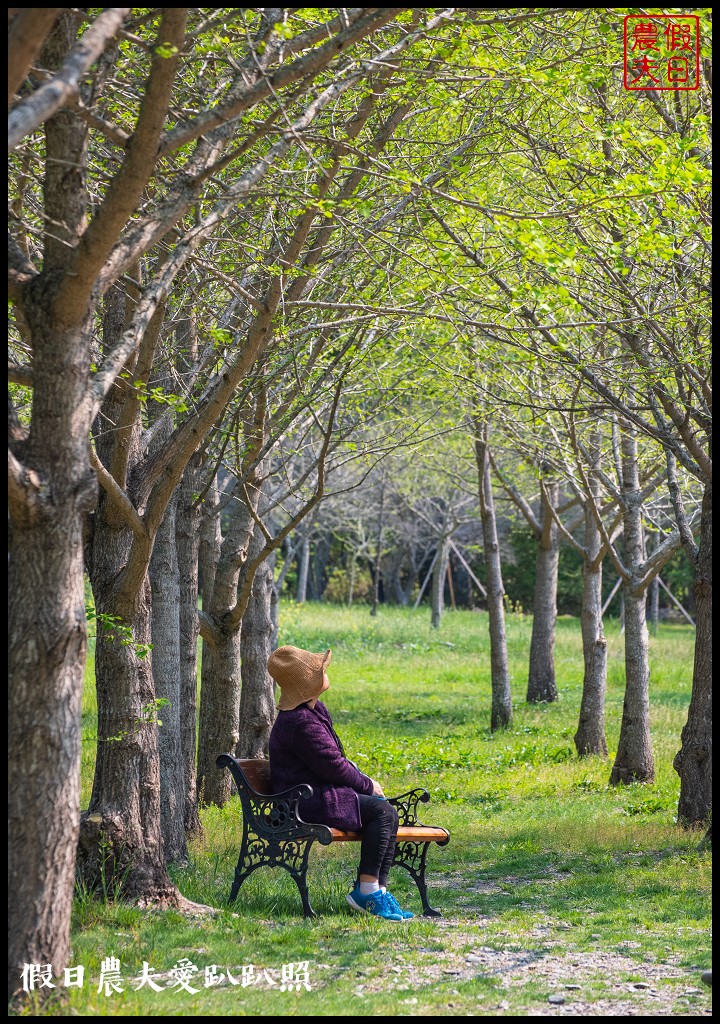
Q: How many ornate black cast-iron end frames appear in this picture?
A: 2